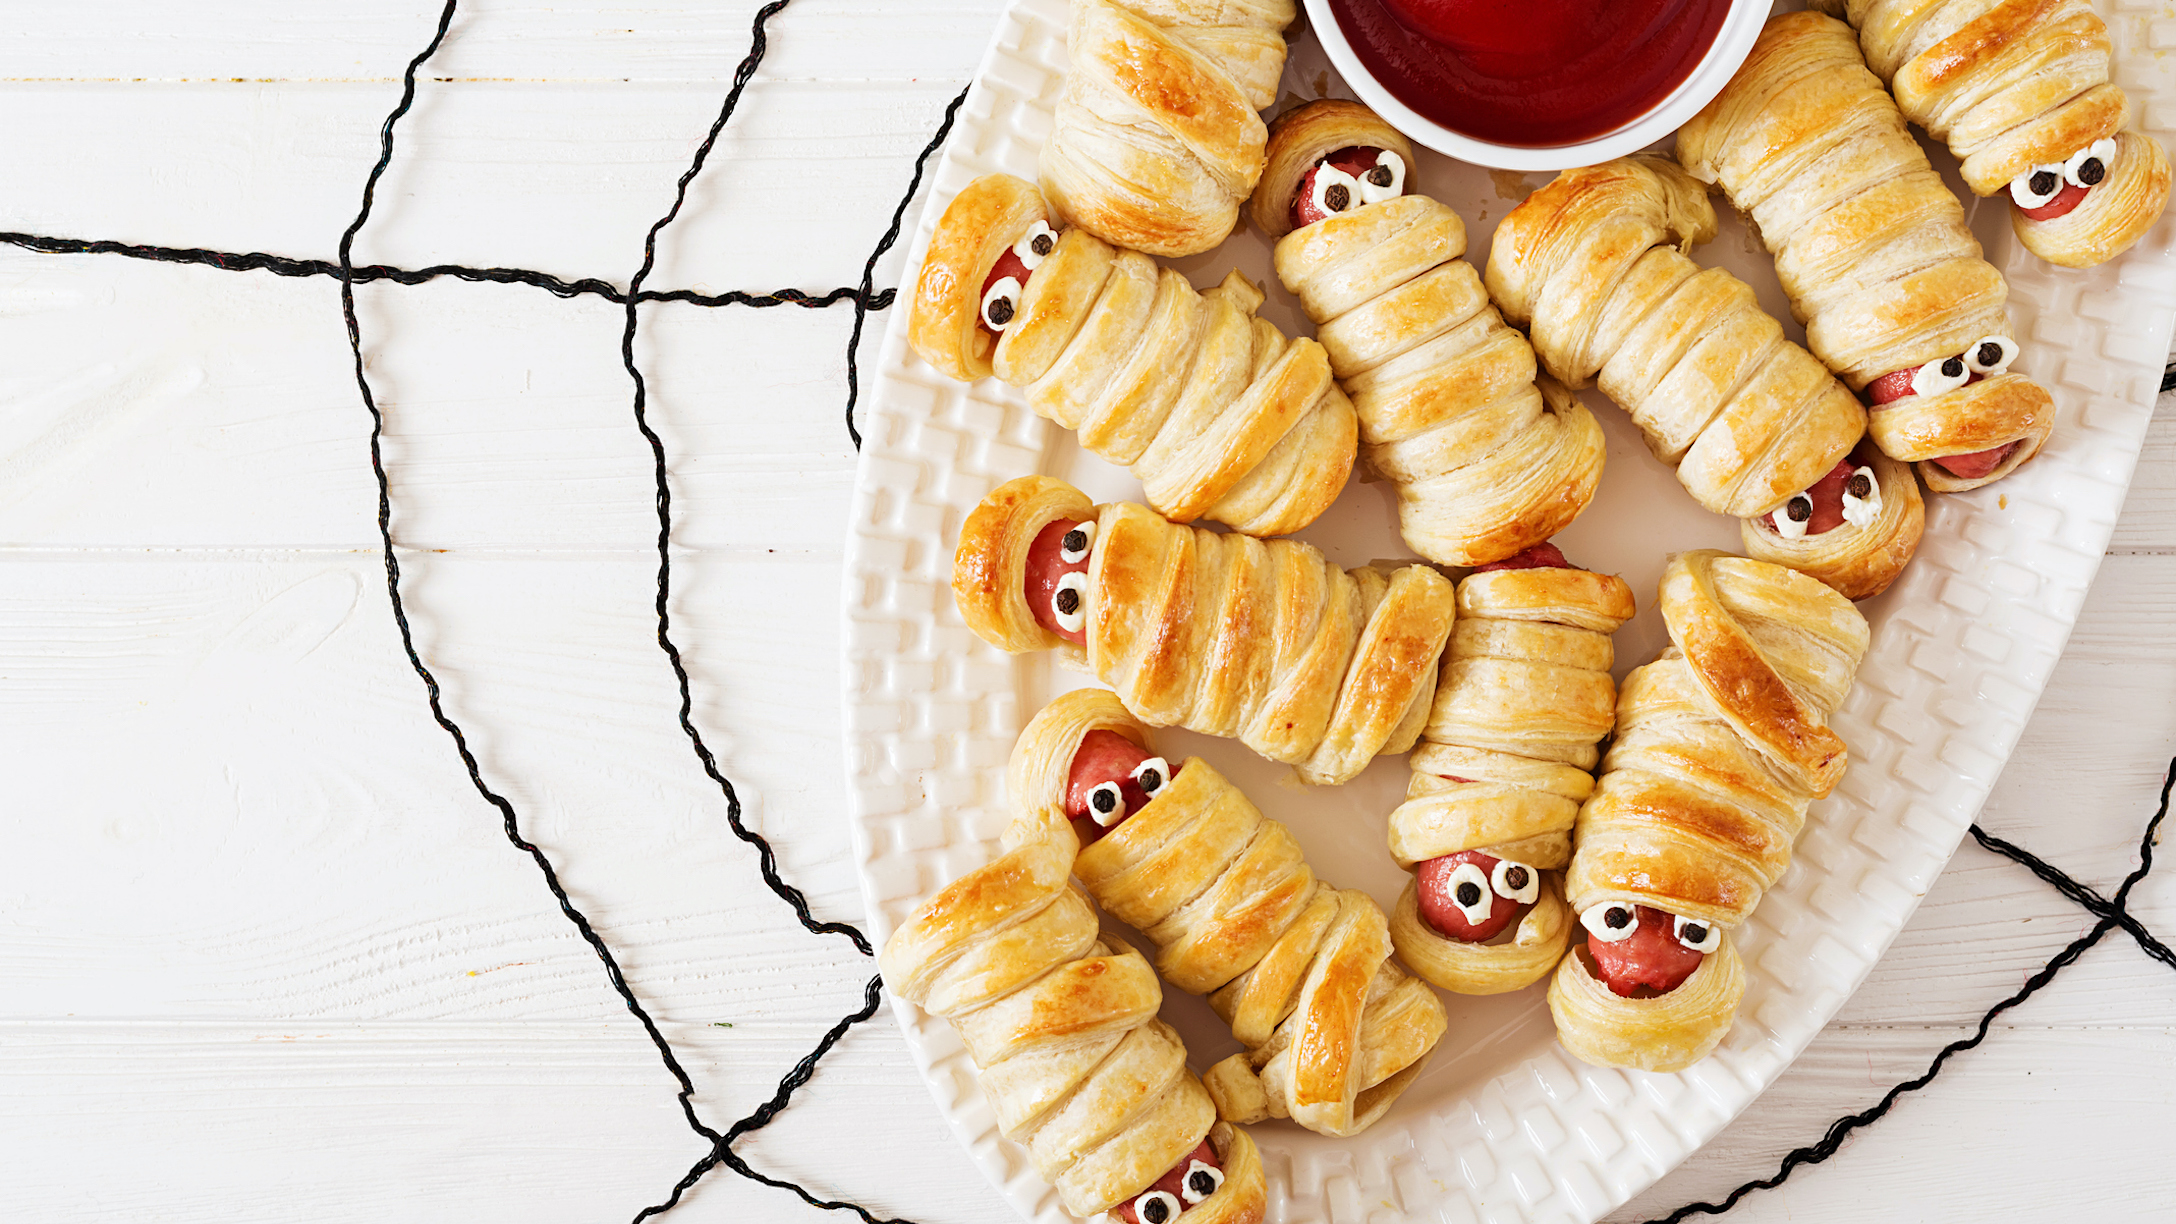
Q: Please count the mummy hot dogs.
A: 11